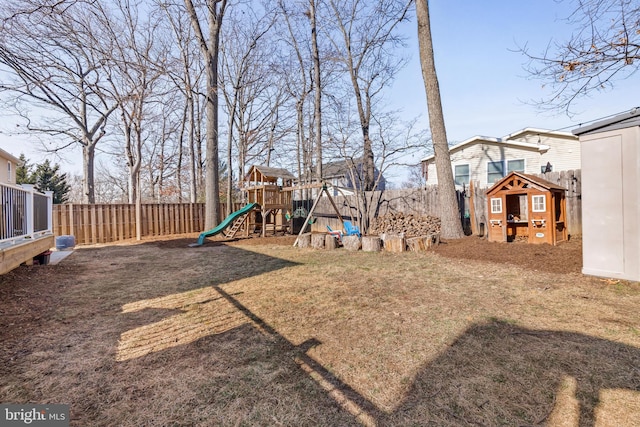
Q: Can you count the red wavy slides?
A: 0